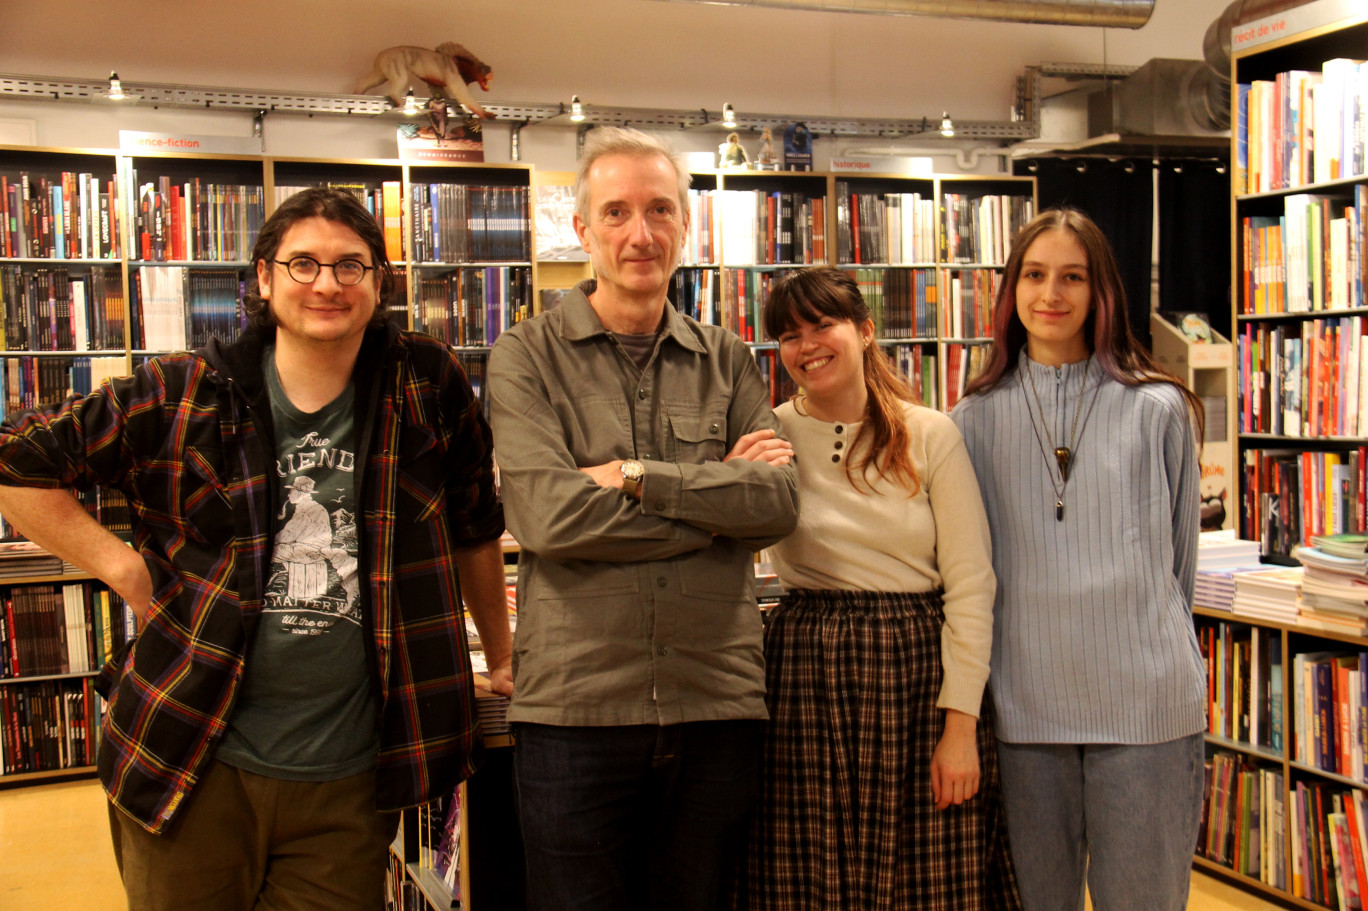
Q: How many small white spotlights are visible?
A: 5